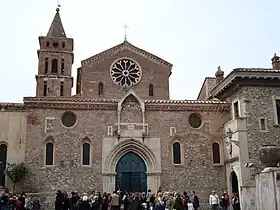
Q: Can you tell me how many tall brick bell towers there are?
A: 1